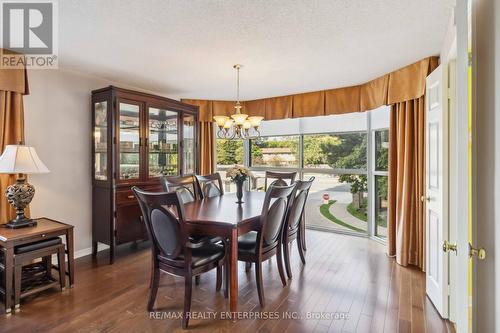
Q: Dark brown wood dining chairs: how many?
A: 6